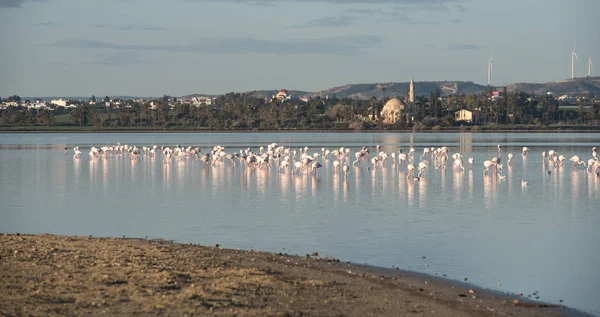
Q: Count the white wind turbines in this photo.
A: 3